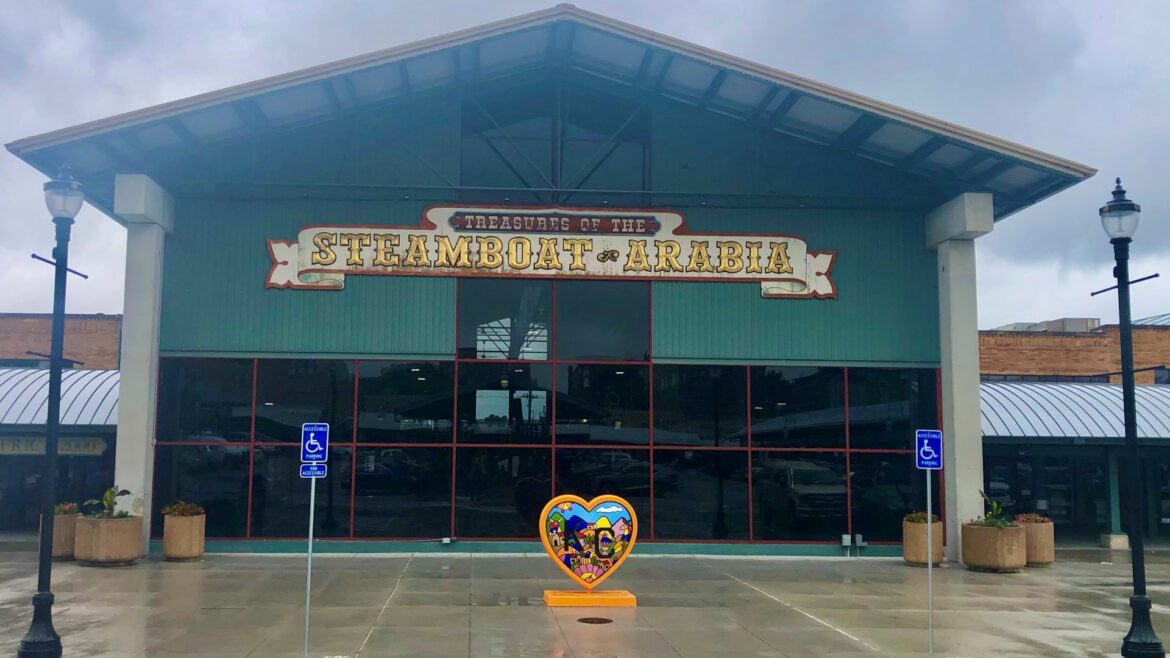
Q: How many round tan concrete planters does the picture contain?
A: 6